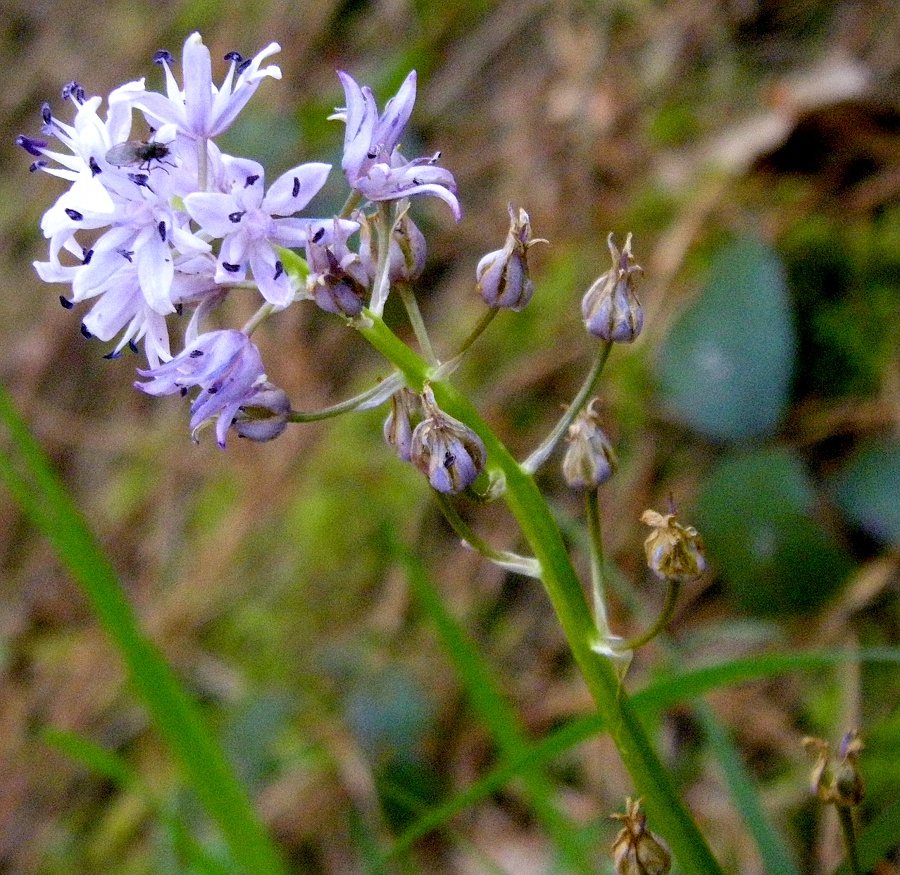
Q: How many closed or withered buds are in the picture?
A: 11